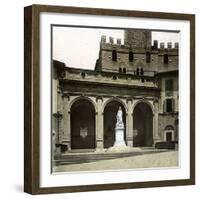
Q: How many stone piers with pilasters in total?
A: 4